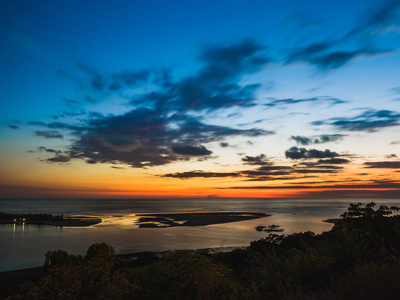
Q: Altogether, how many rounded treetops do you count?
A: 2